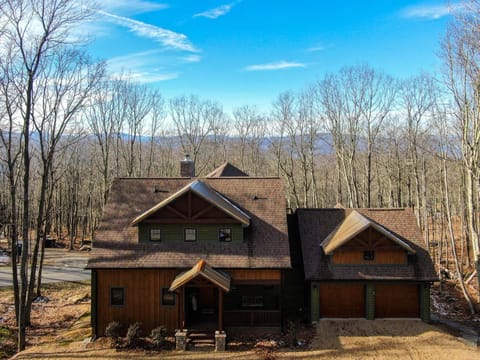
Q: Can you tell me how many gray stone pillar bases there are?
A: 2